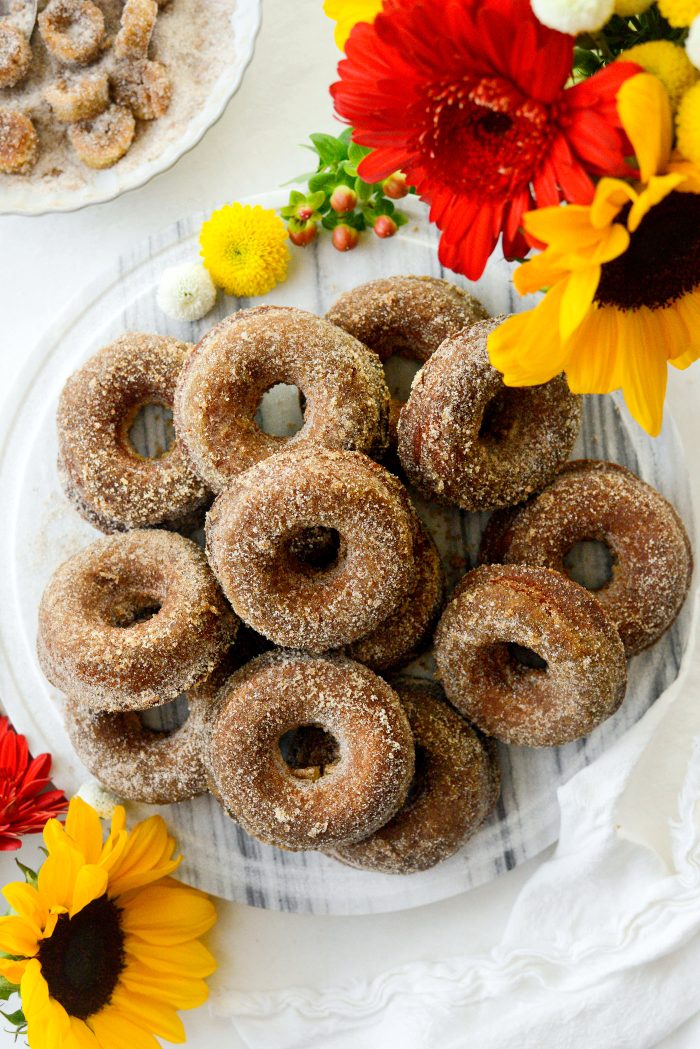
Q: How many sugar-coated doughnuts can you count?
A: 12